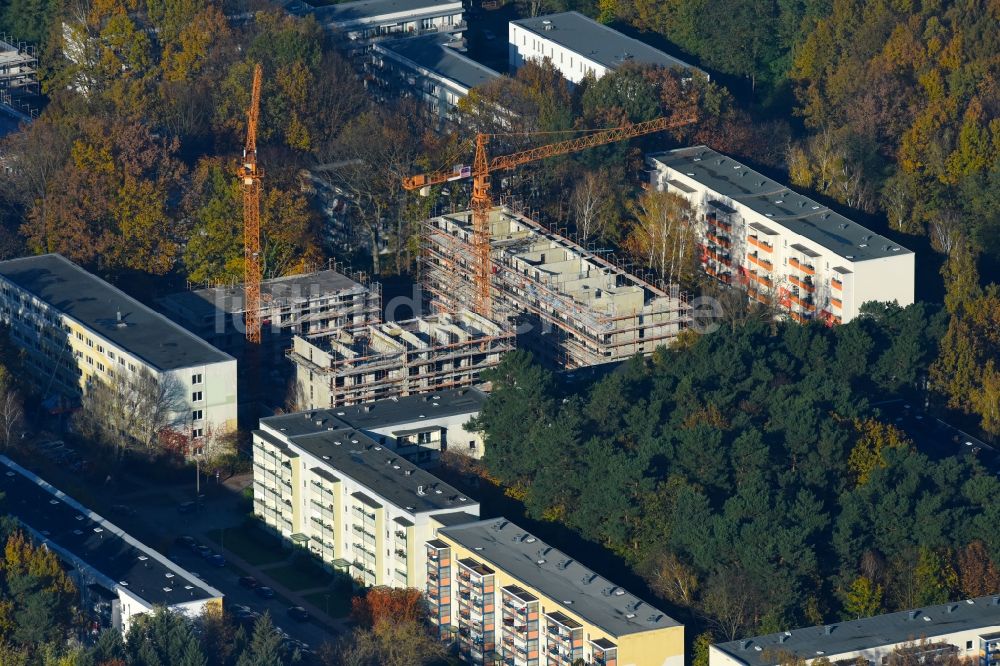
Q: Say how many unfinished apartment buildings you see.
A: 3